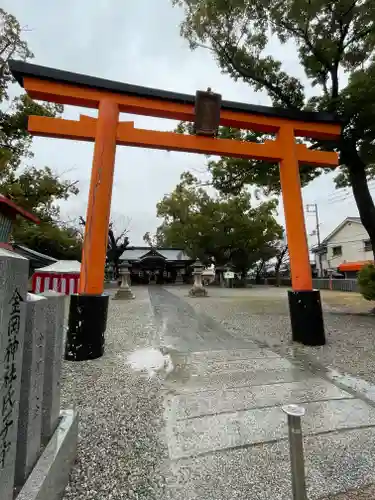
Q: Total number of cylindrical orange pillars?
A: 2